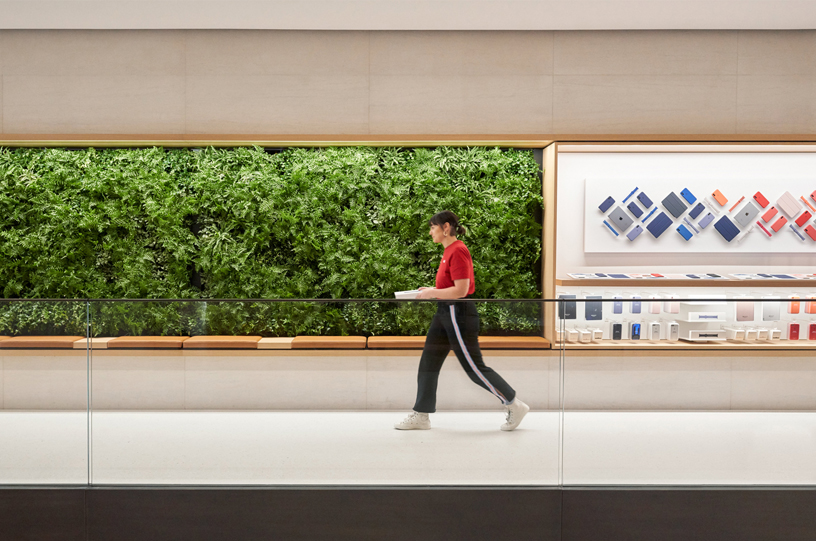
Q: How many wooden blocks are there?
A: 2